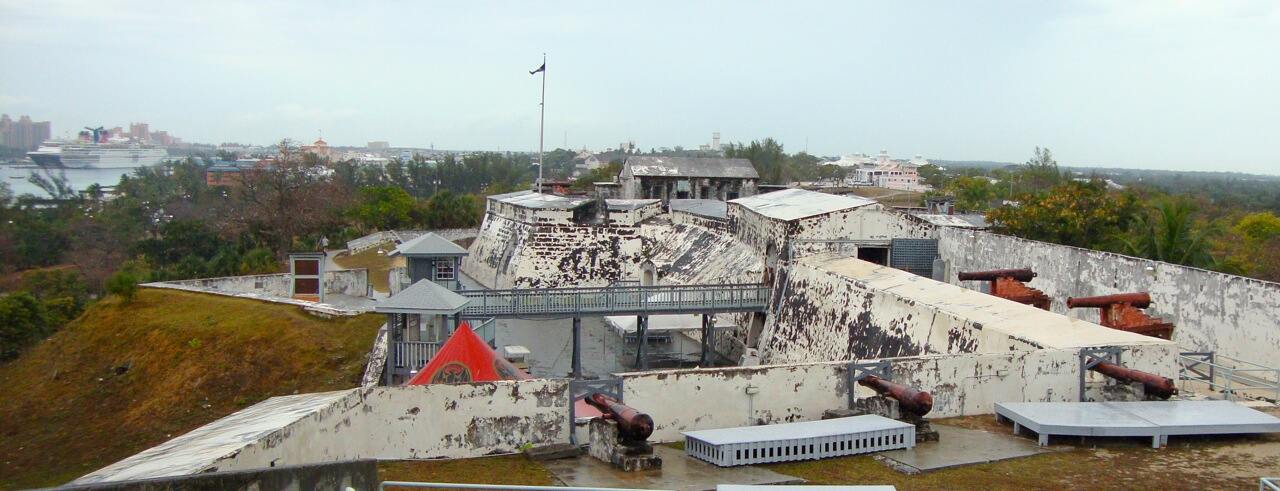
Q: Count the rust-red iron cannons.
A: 5